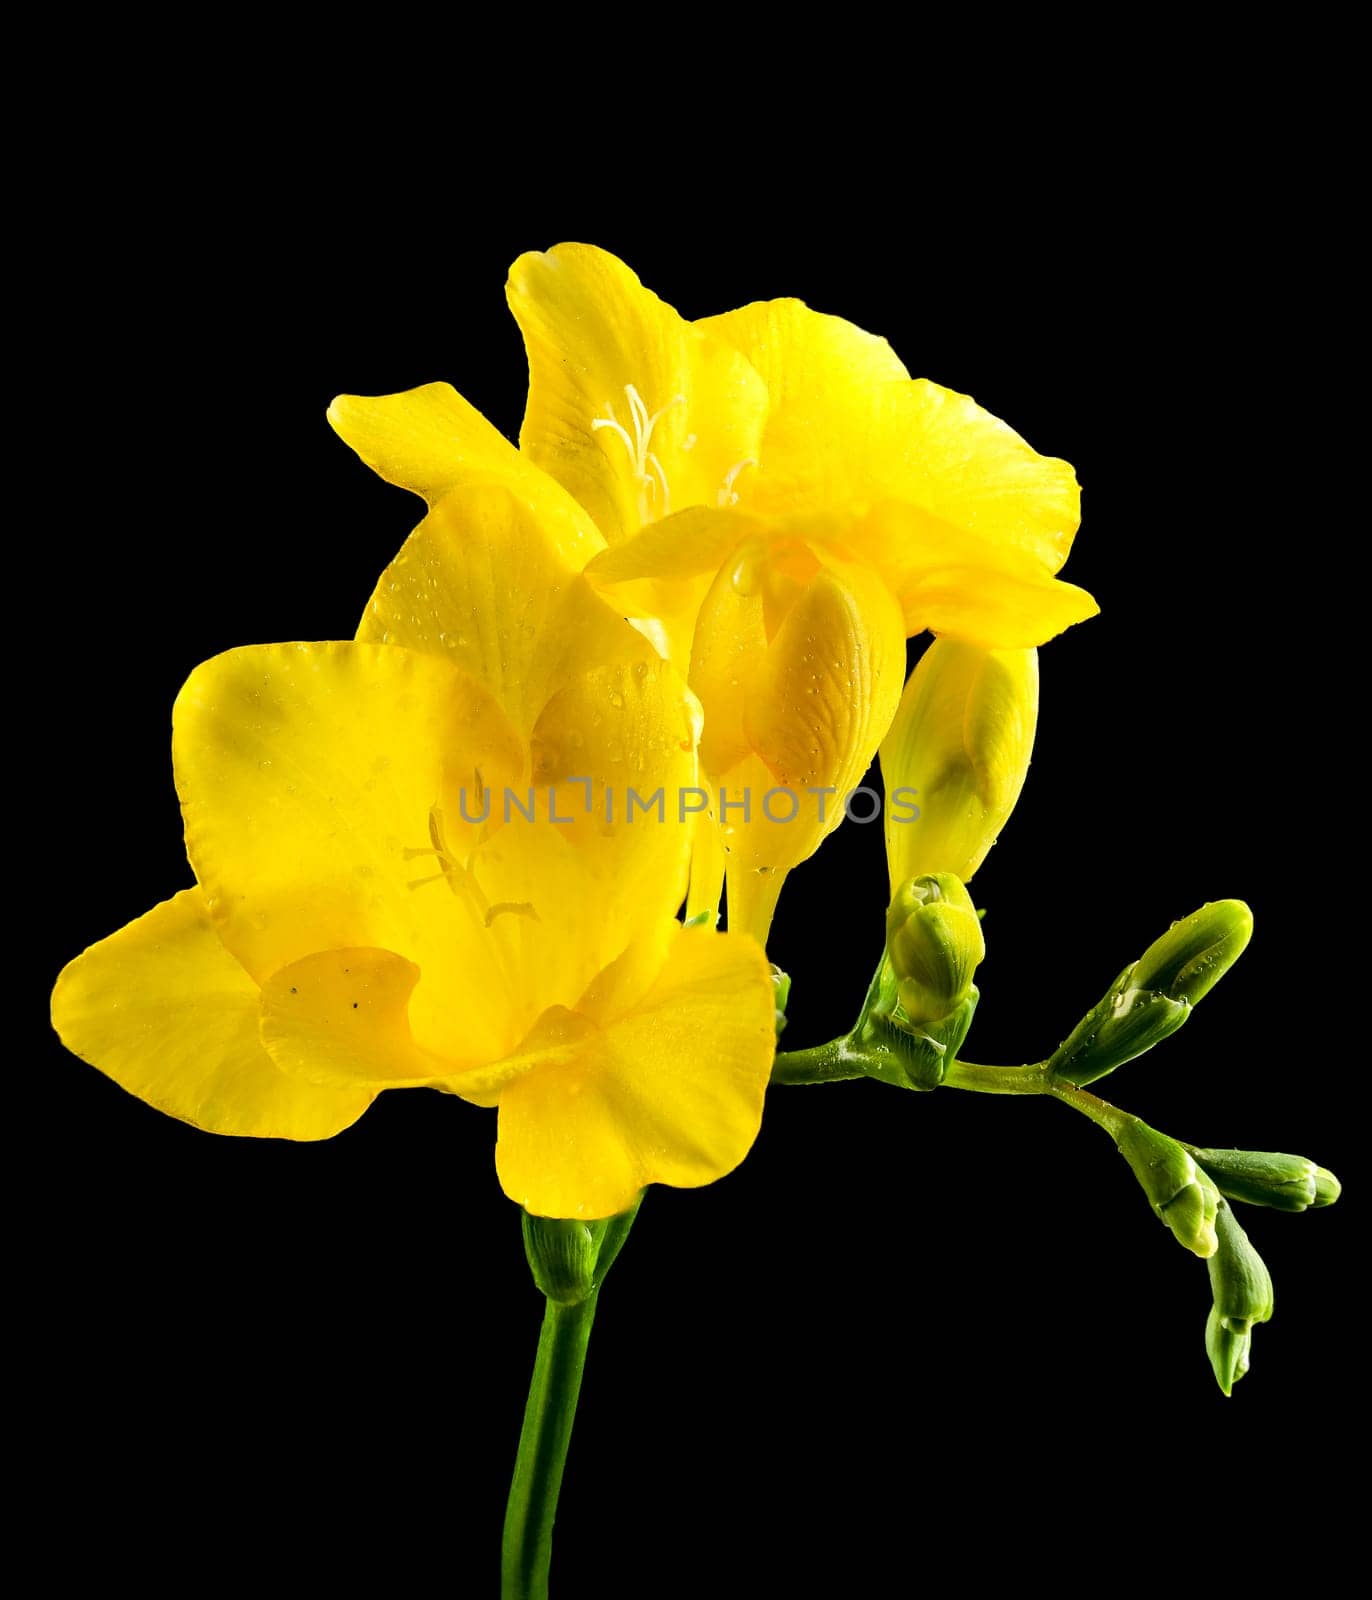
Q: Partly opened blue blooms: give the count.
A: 0